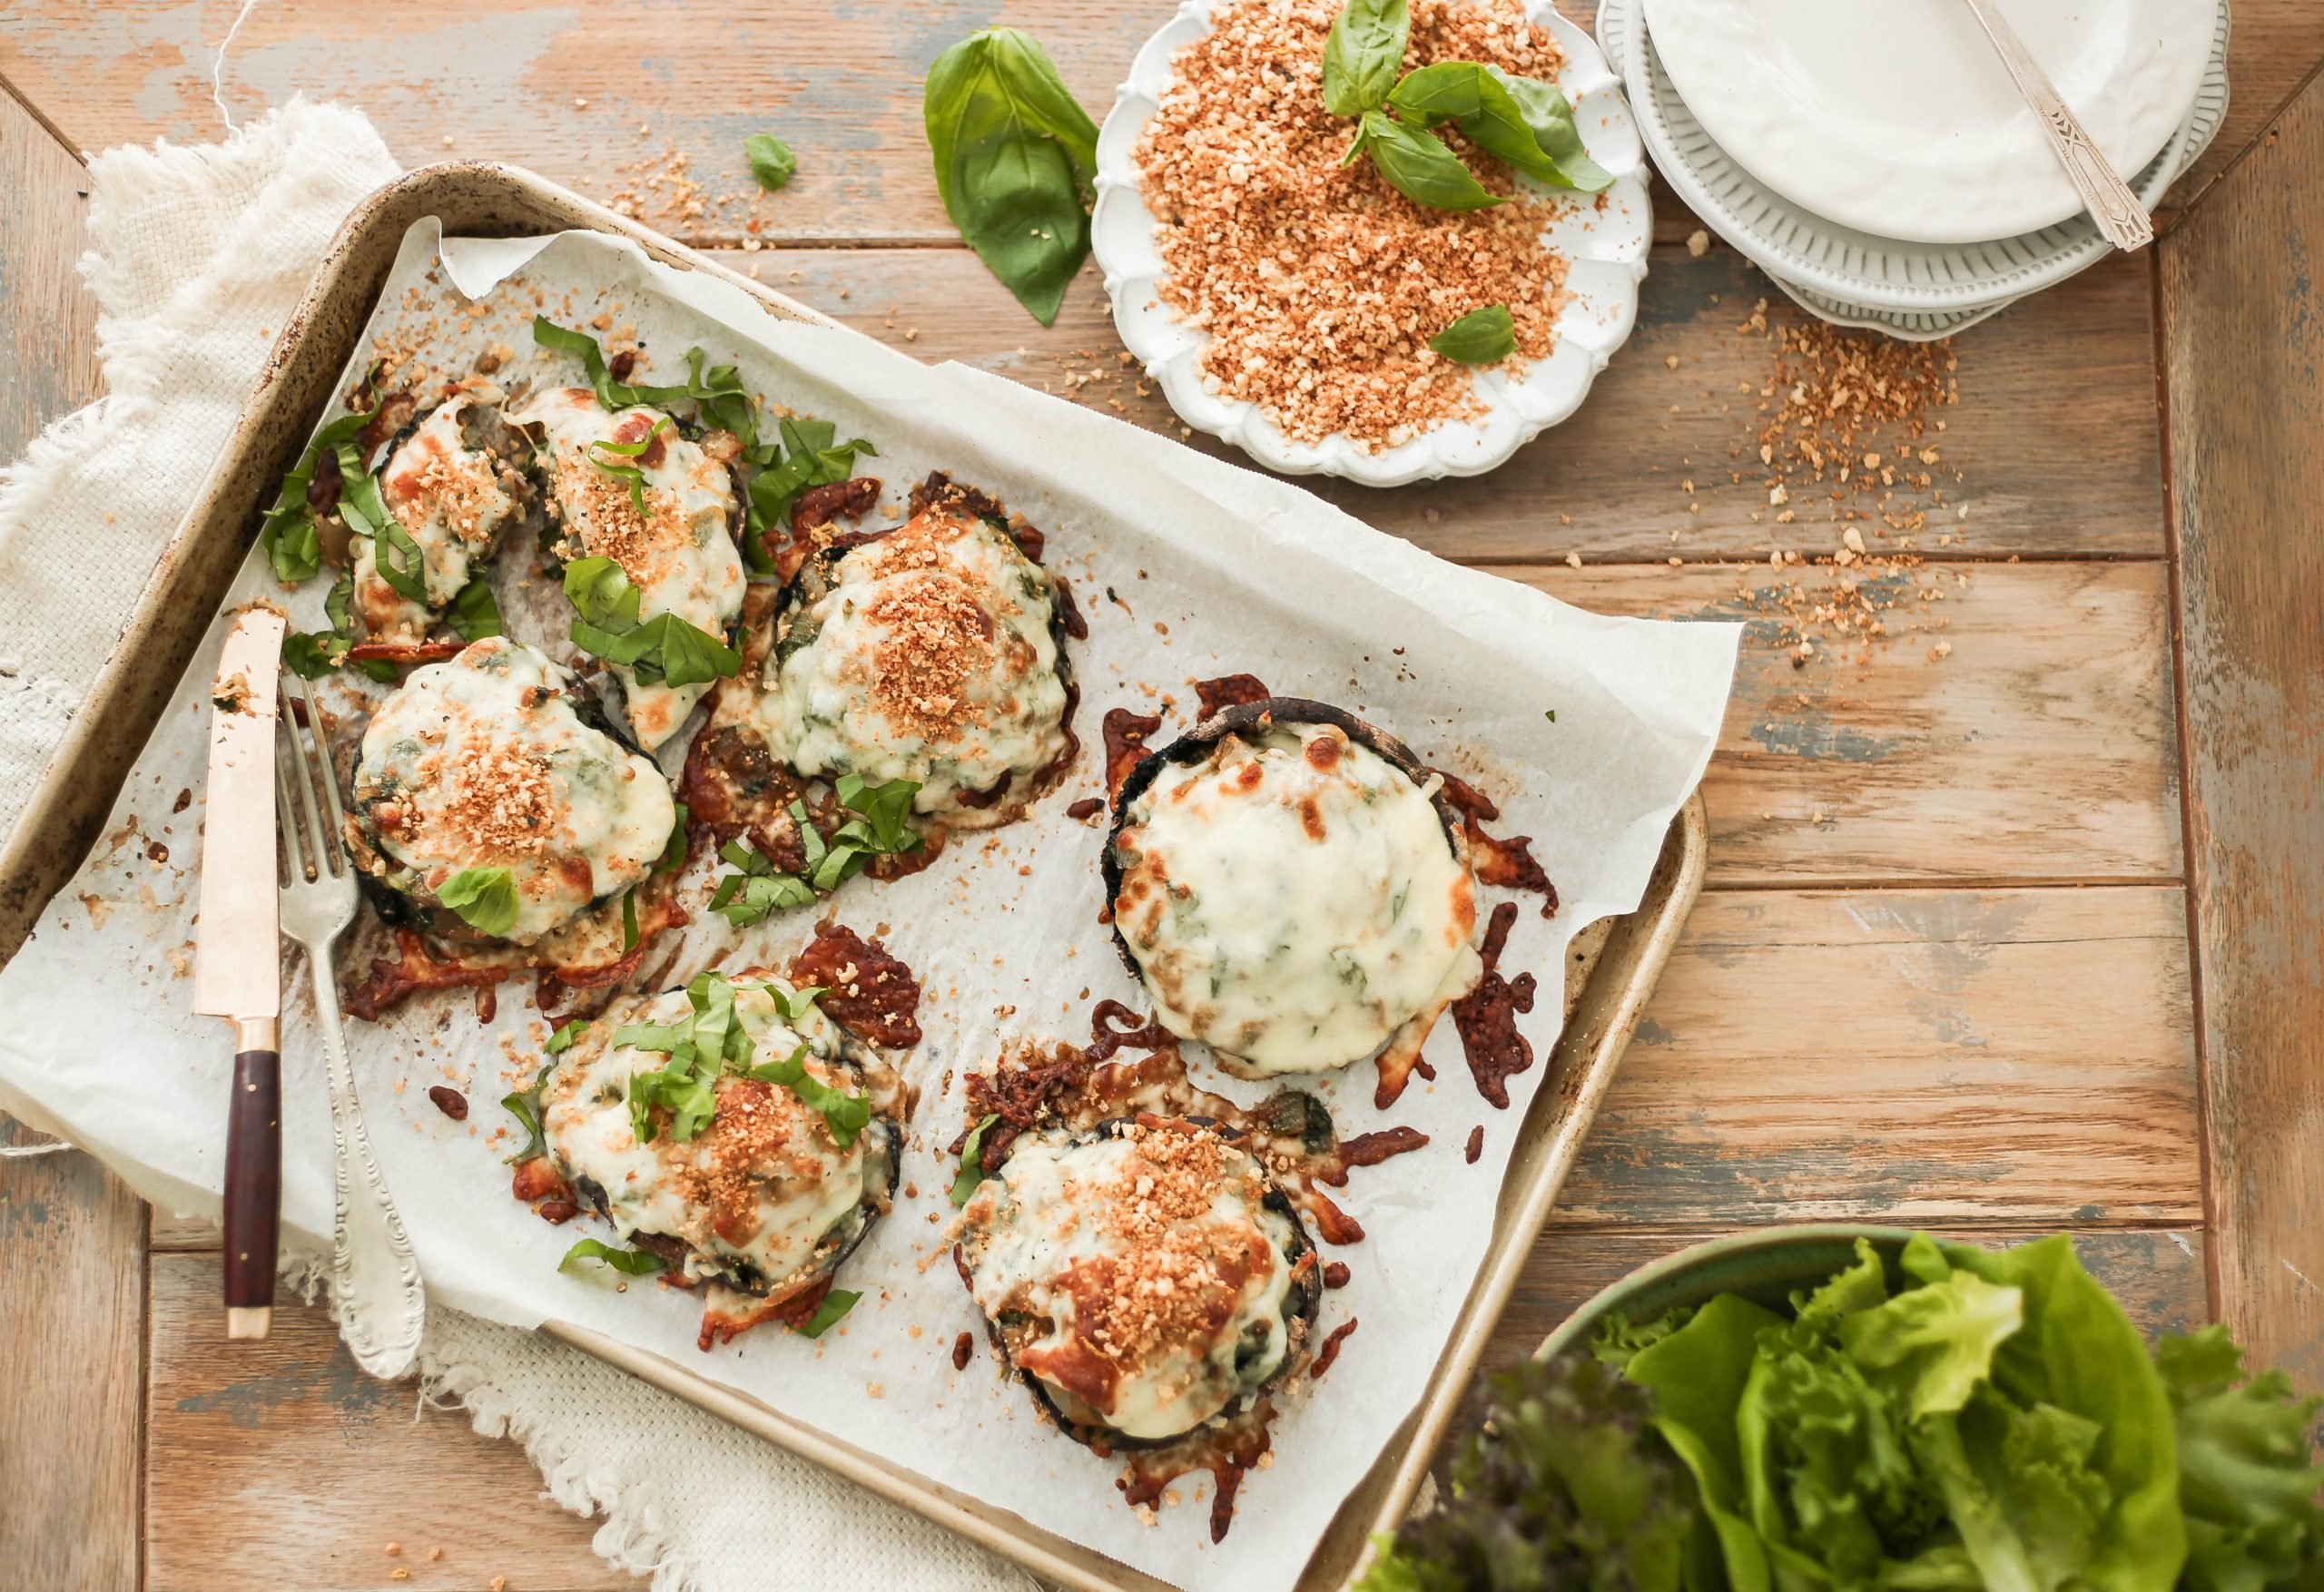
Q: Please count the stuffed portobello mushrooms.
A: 6